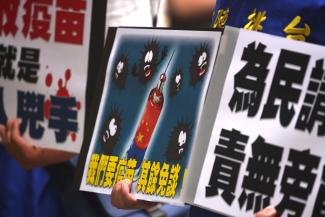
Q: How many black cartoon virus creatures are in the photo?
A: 6